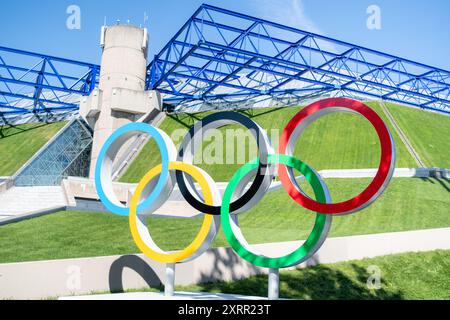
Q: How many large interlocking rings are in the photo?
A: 5